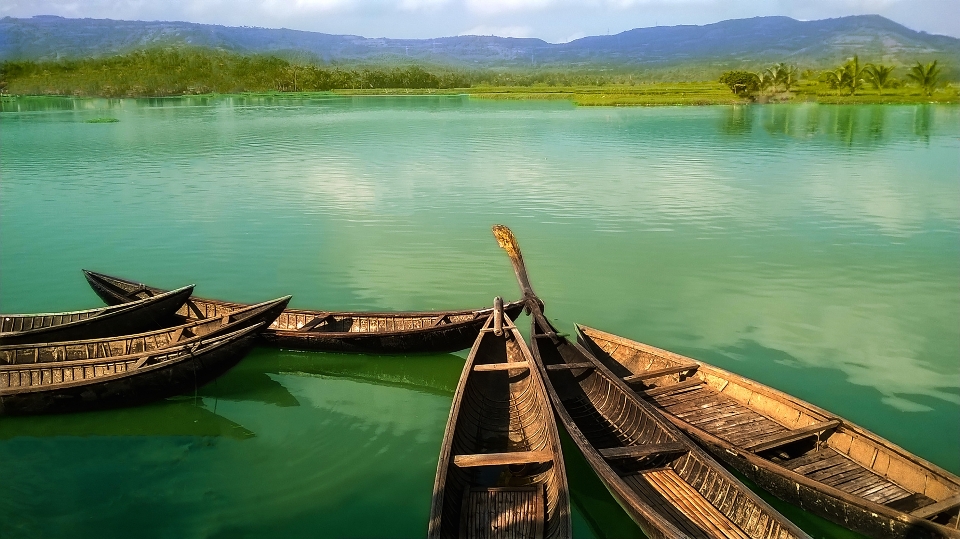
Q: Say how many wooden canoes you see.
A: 7